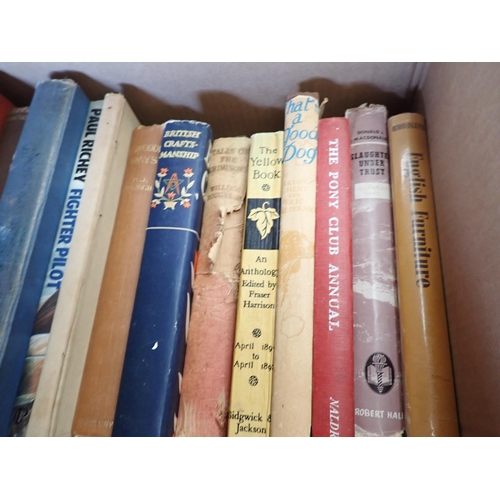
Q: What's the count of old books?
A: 13